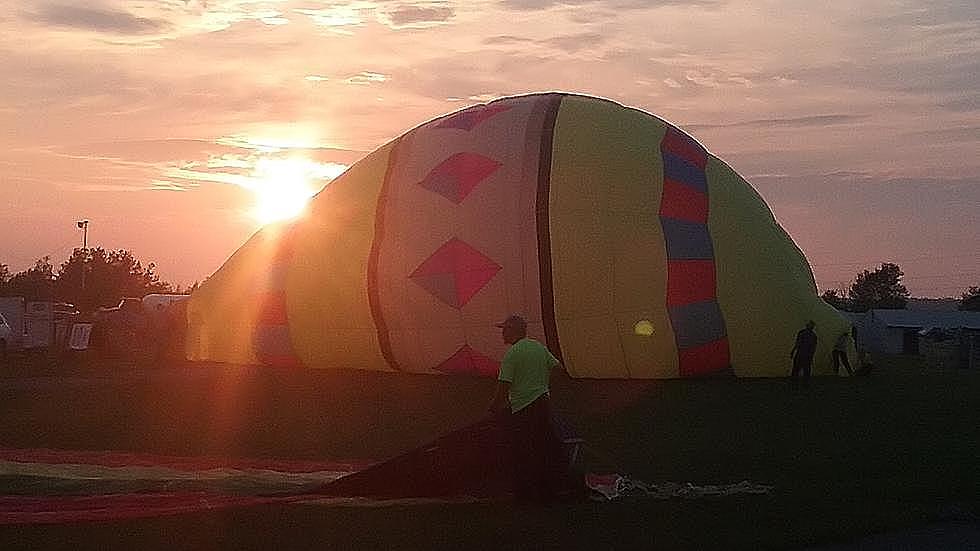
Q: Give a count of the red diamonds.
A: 4